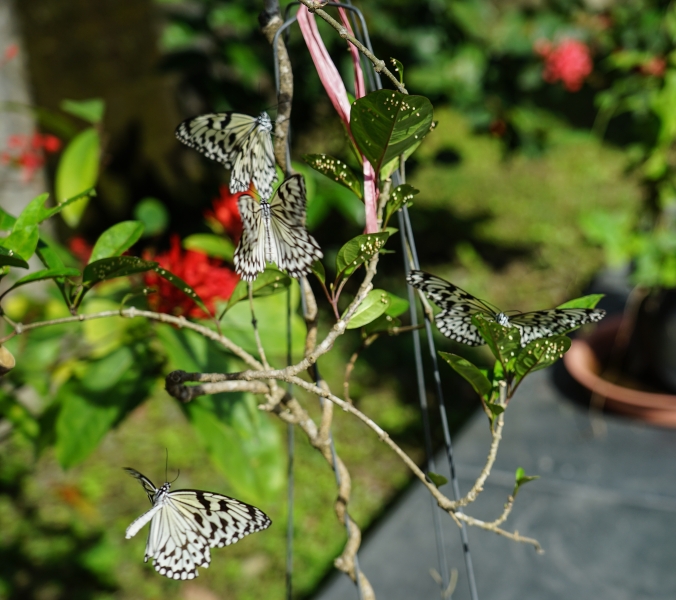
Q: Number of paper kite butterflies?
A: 4